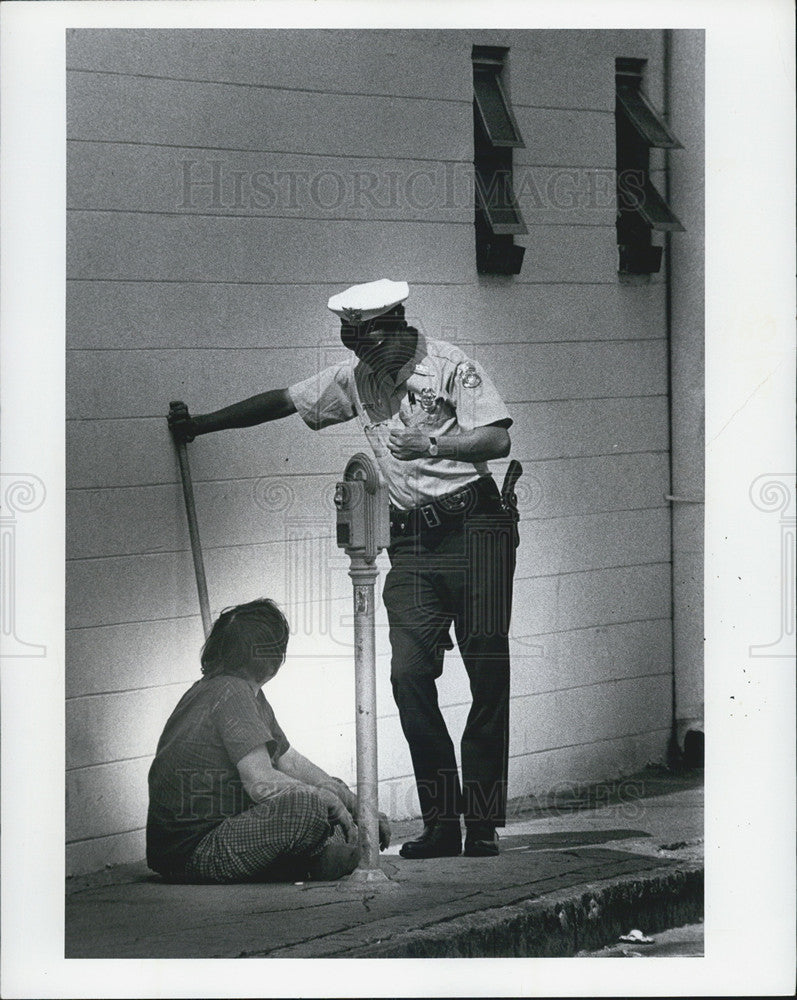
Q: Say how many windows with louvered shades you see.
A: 2